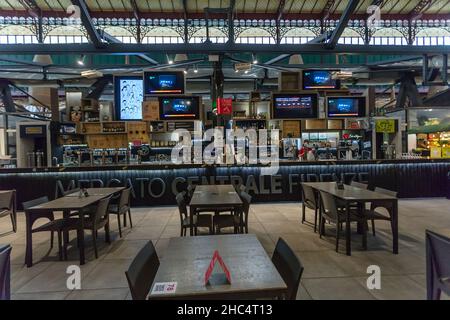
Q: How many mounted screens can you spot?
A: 6